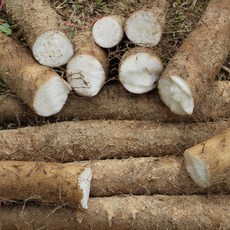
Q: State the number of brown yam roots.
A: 13